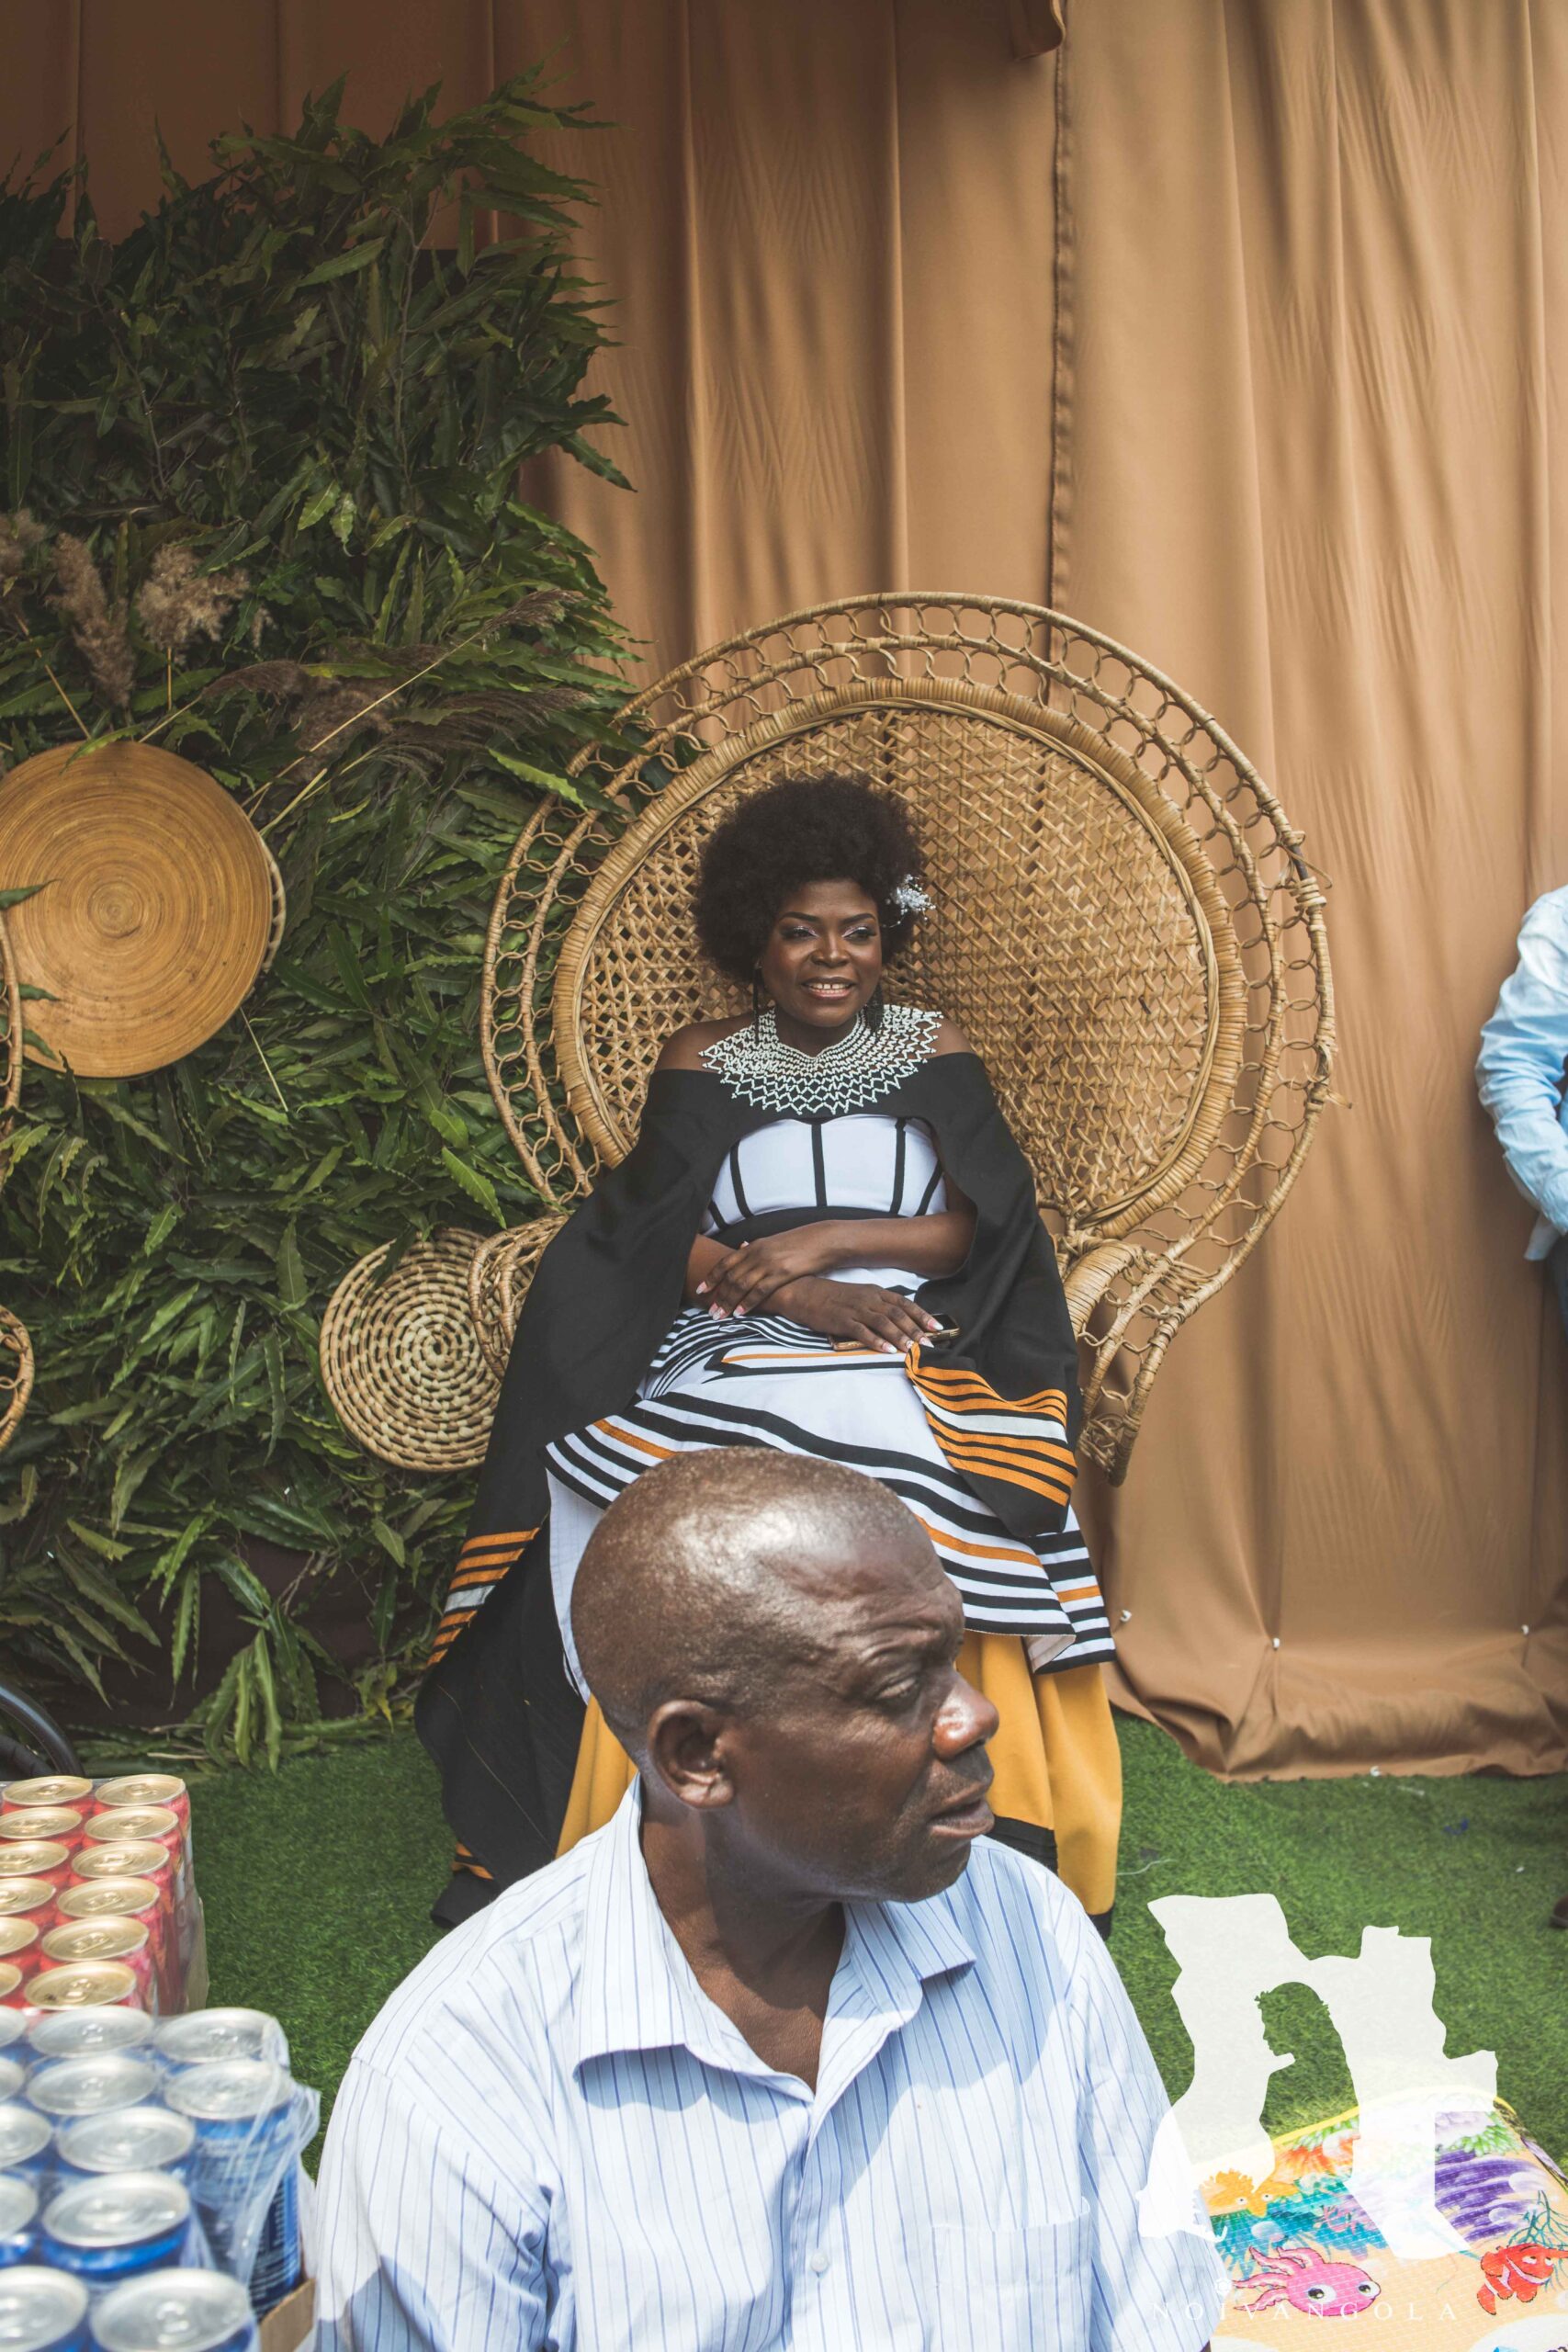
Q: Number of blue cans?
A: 12